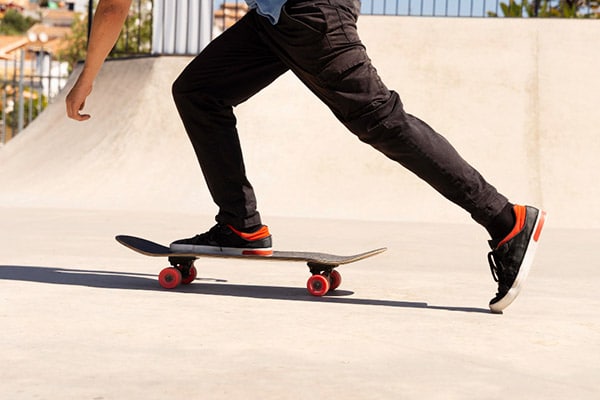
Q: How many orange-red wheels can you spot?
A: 4